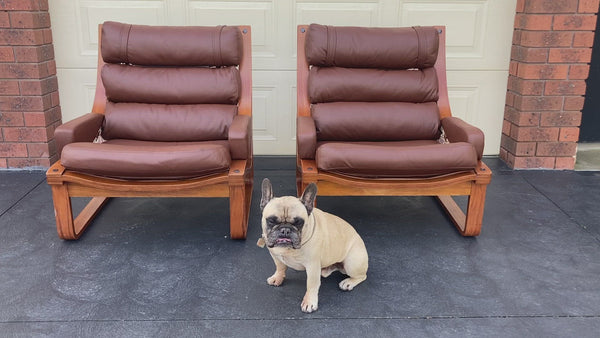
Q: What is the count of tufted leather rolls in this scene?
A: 6